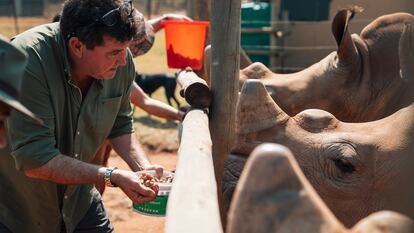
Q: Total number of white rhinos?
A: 3